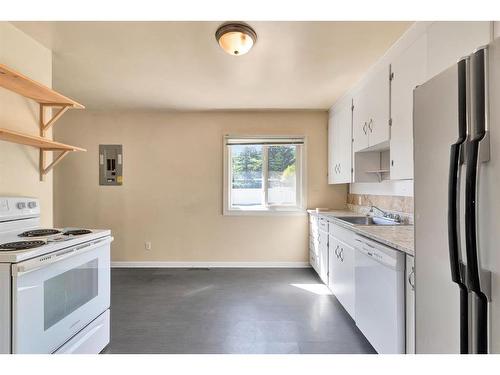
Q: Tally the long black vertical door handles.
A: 2